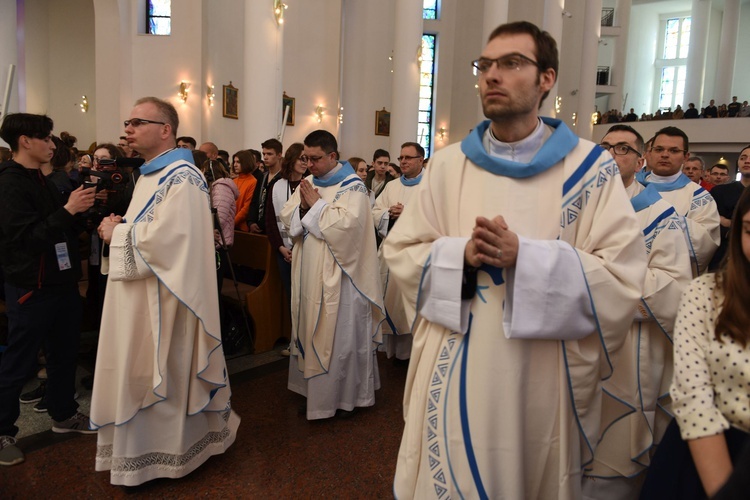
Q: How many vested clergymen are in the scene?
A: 6